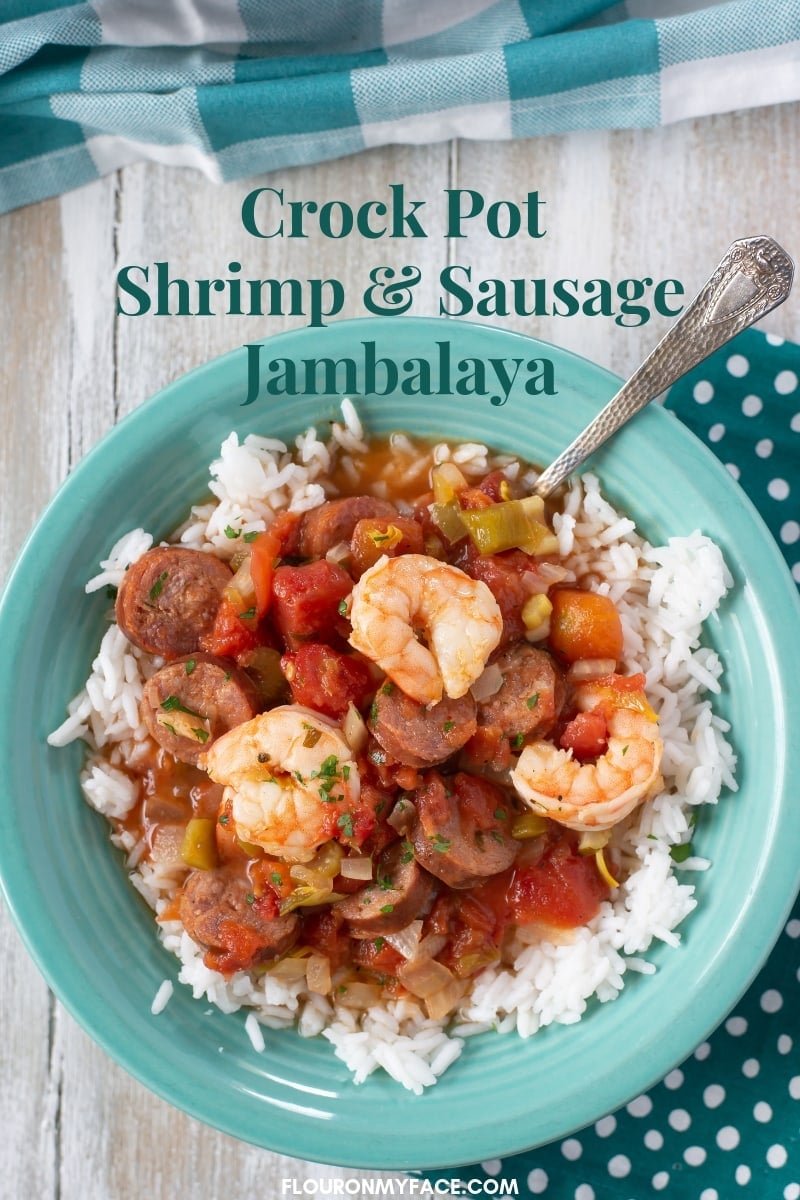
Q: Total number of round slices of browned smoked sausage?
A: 8